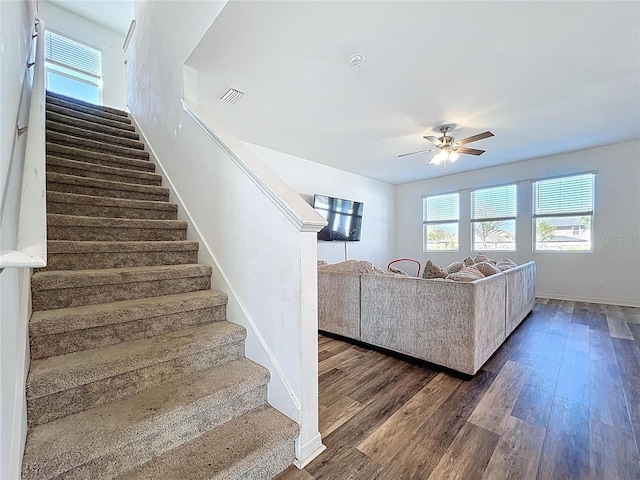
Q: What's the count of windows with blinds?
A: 4